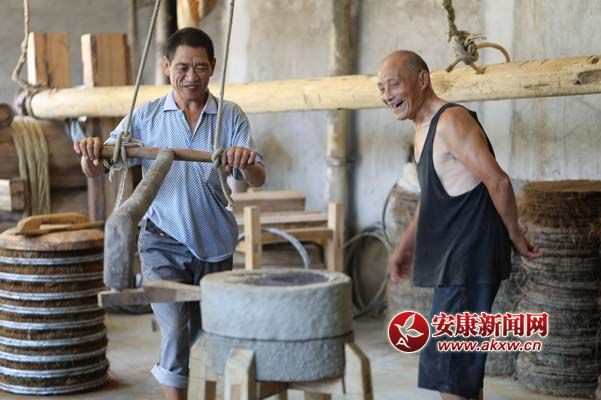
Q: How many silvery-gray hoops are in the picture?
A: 9